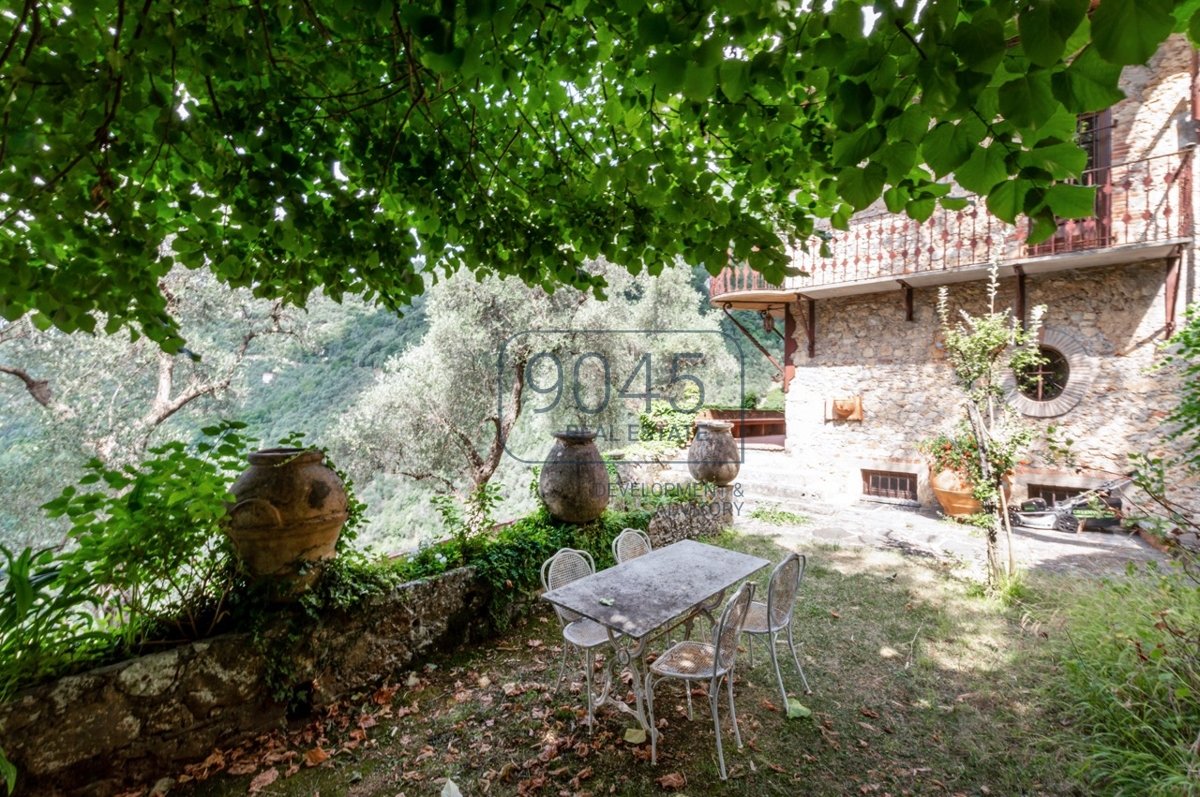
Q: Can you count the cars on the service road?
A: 0